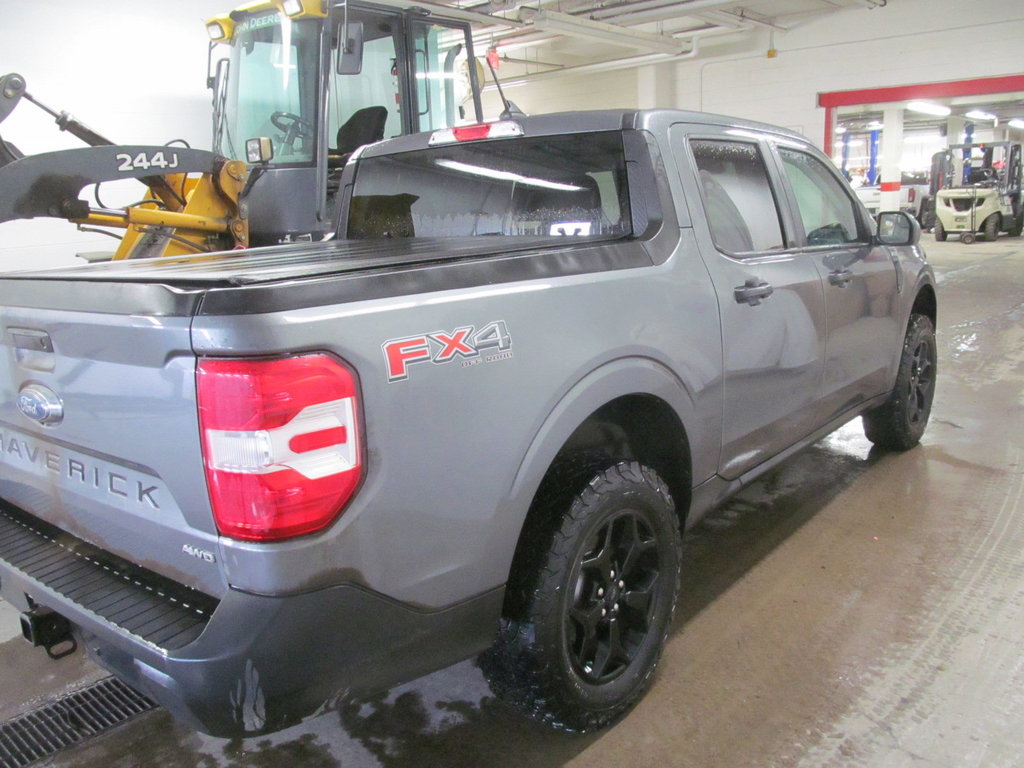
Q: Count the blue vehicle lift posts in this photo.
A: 3